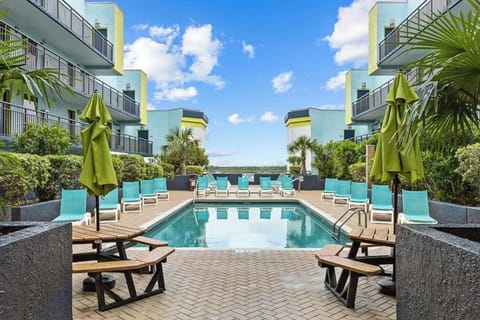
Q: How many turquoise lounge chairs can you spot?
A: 15